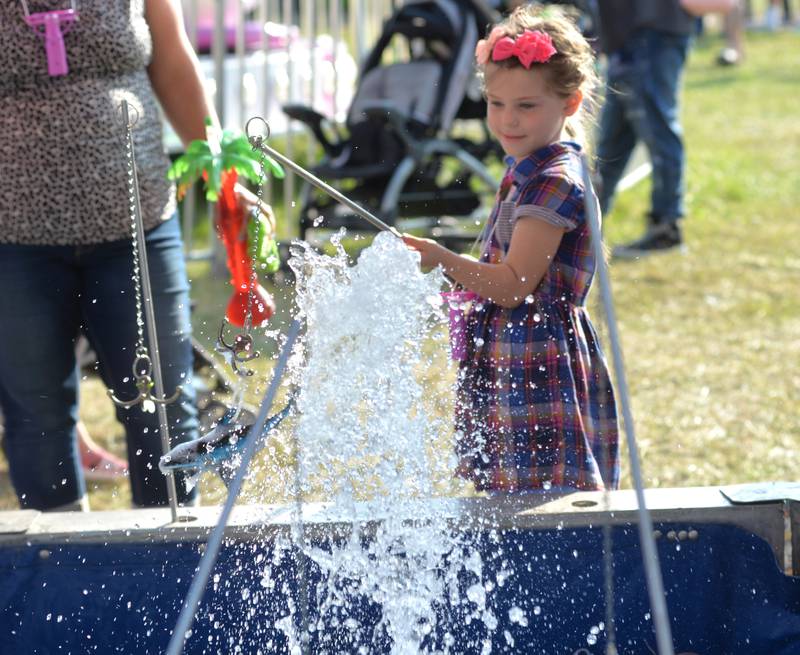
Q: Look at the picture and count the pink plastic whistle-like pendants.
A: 2